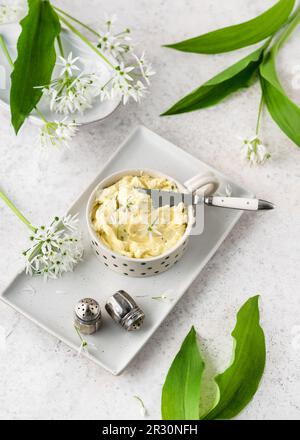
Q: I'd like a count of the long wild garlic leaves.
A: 6